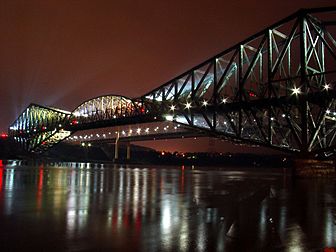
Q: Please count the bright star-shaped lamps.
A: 6